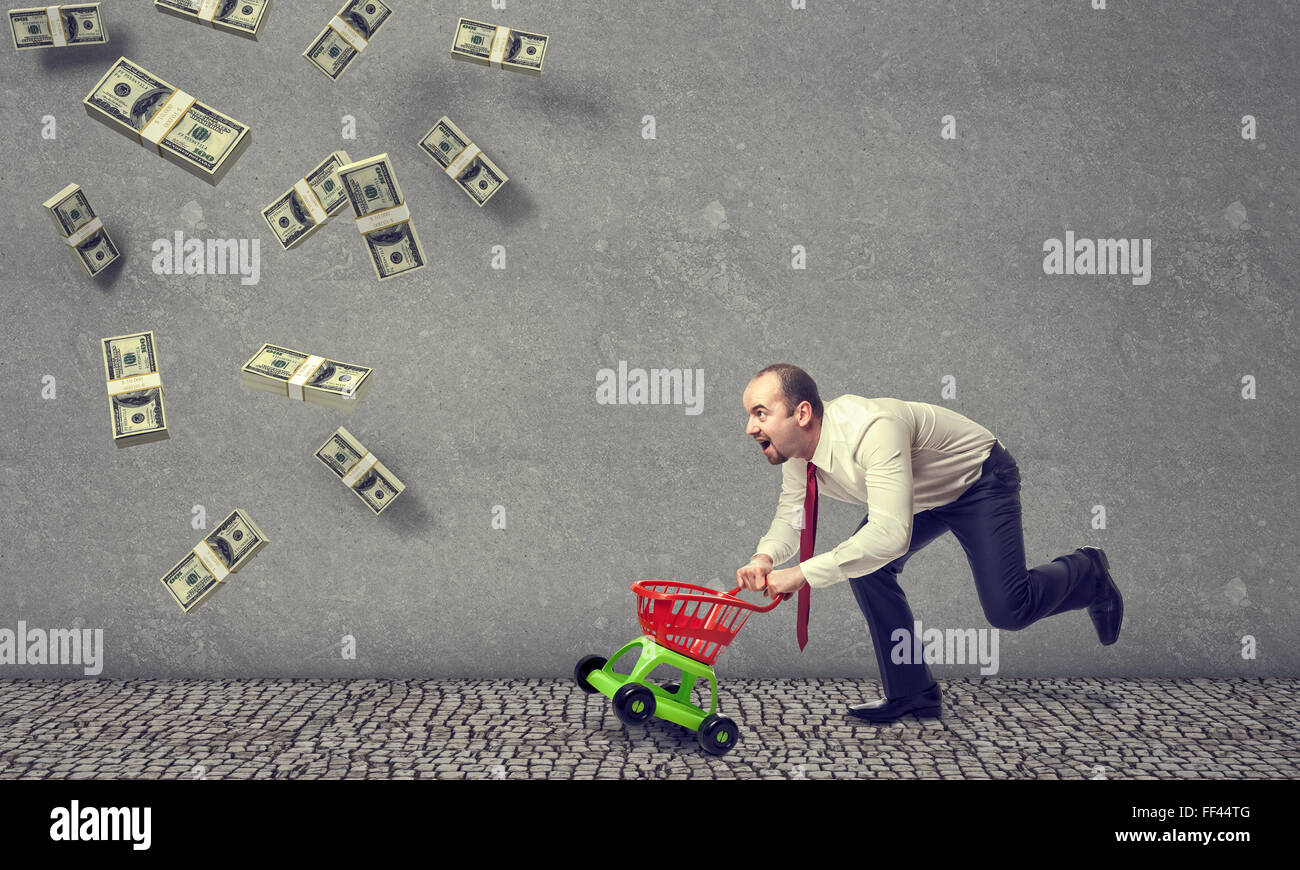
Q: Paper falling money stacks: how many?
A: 13